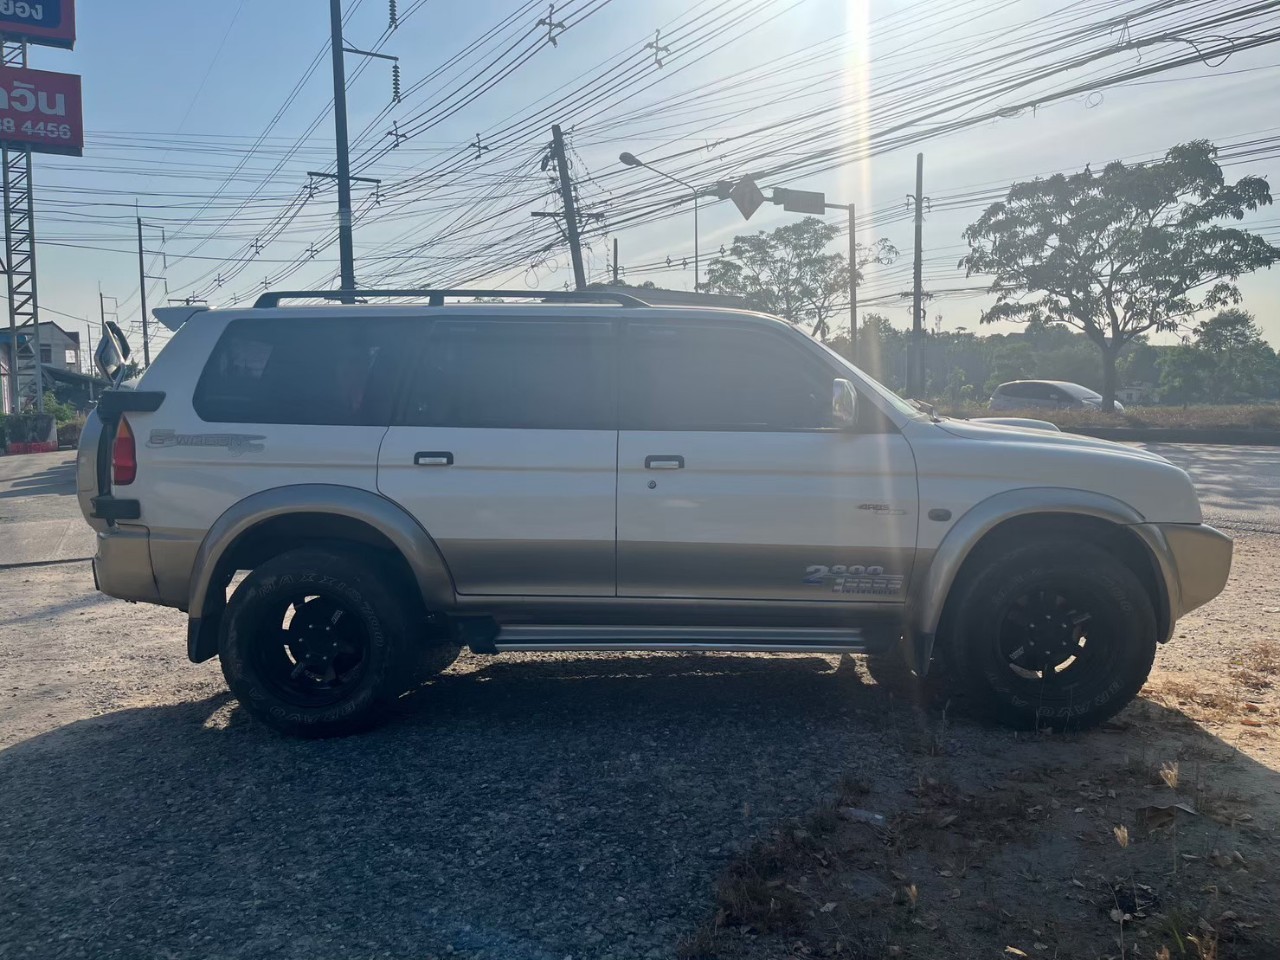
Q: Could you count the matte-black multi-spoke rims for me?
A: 2